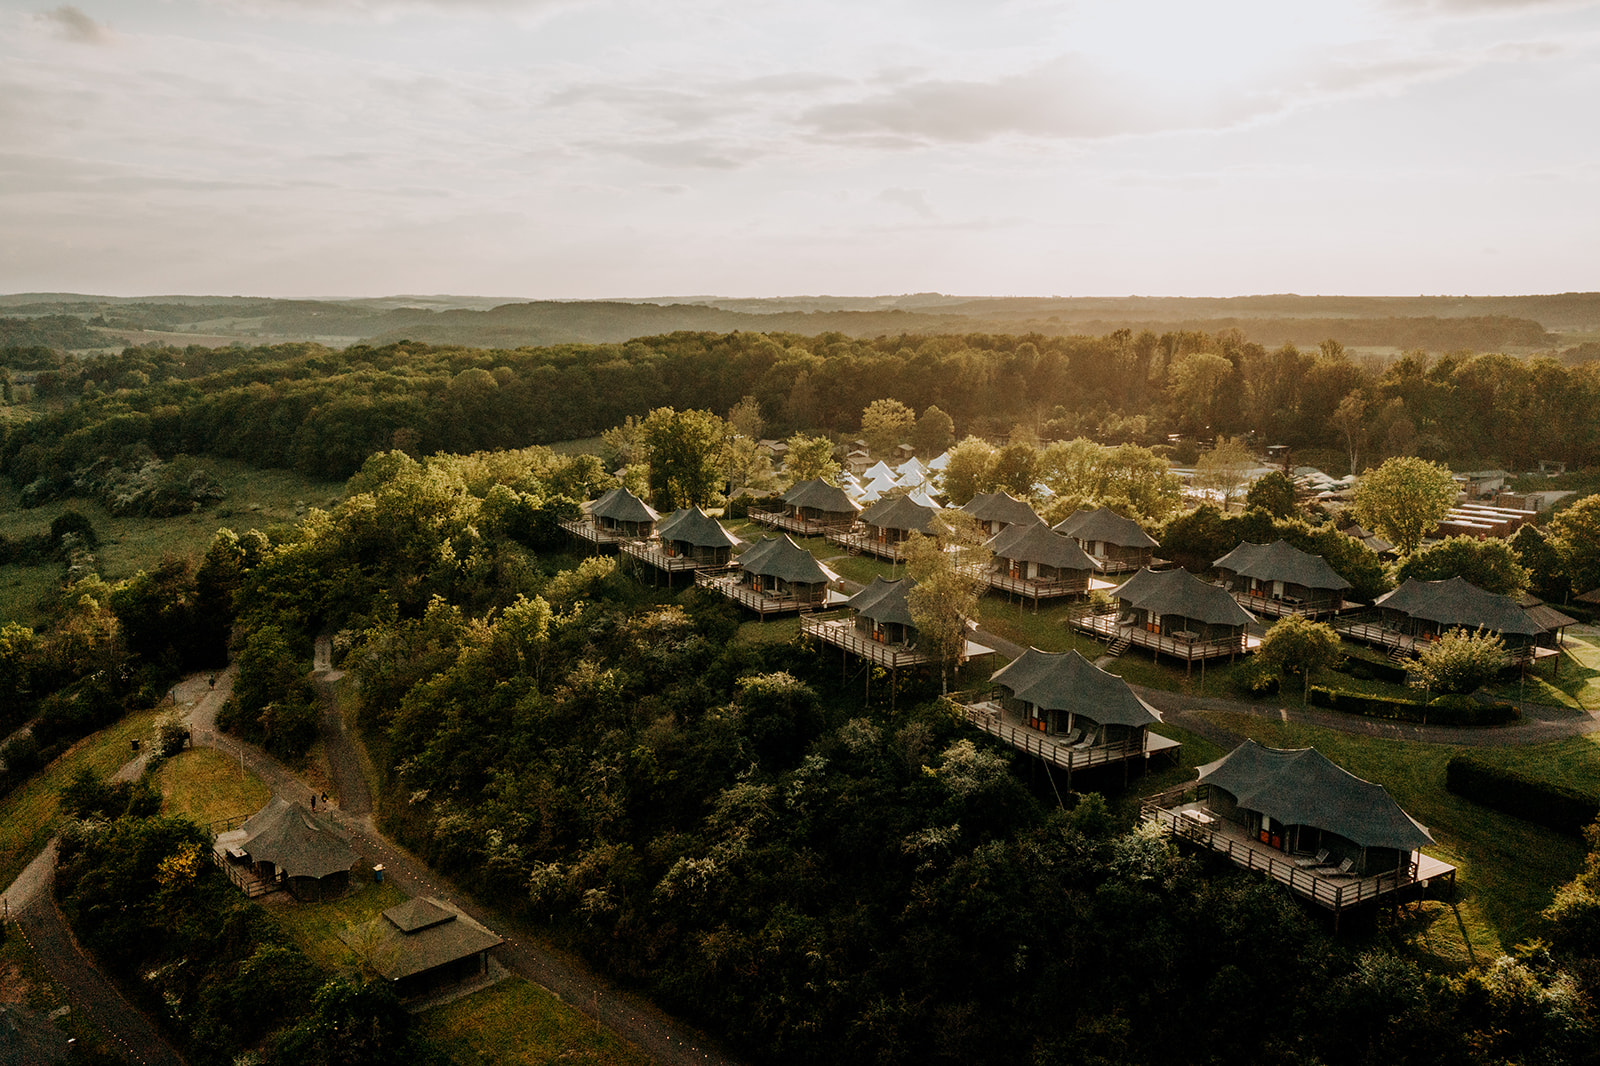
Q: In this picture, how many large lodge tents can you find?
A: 15